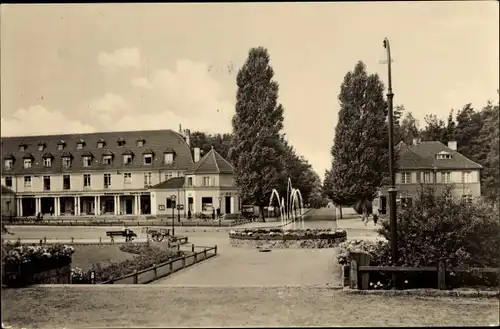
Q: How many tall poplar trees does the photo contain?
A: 2